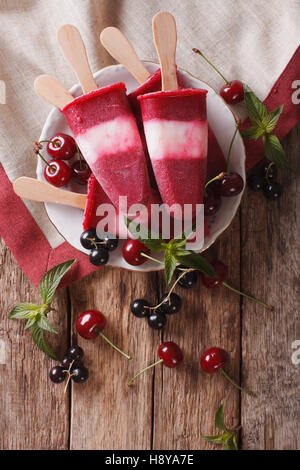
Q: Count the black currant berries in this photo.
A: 14